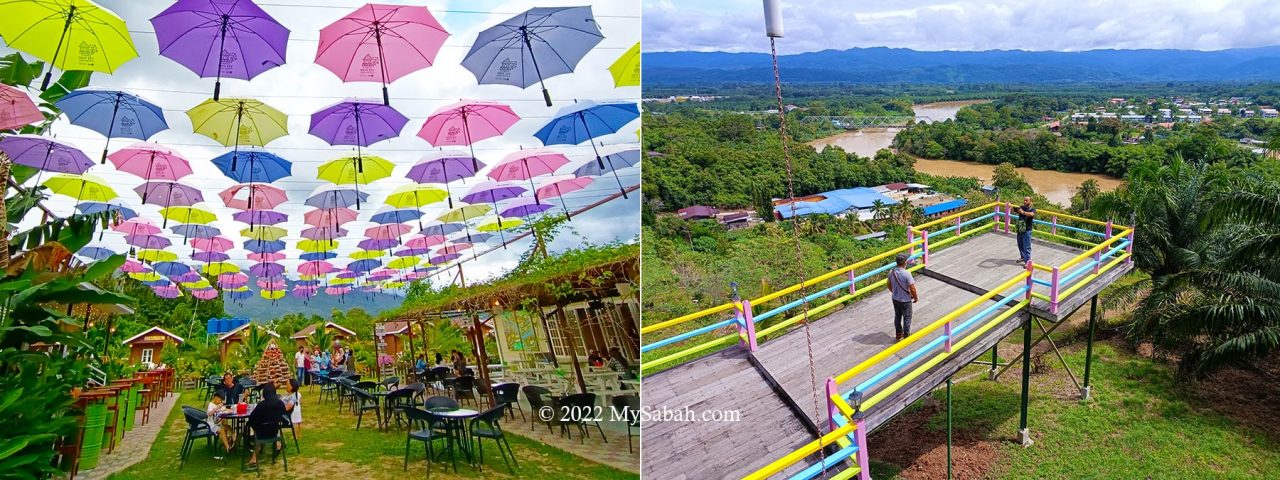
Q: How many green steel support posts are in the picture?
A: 4